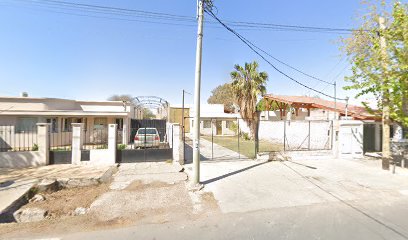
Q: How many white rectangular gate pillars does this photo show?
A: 4